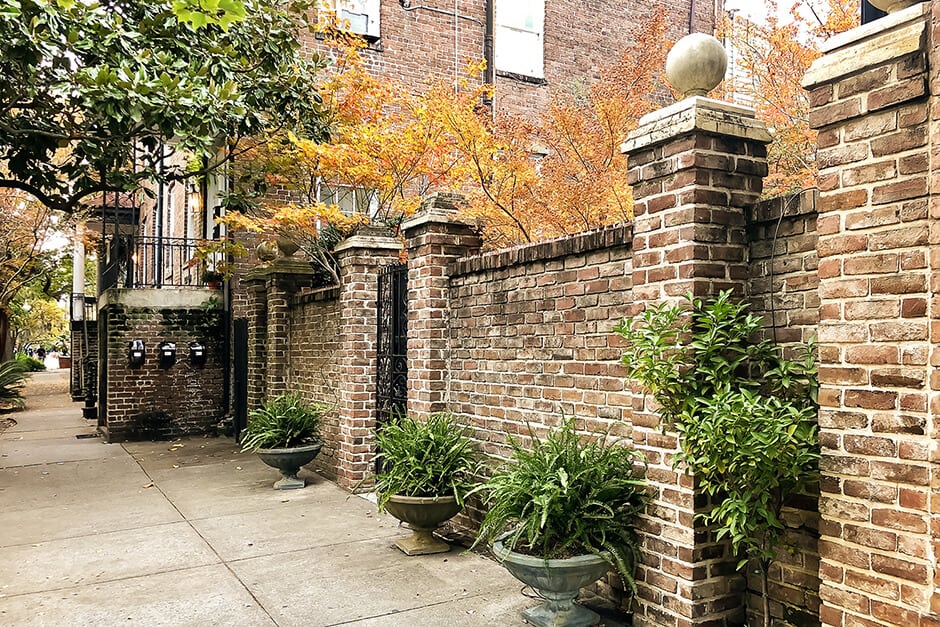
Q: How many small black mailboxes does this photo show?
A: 3